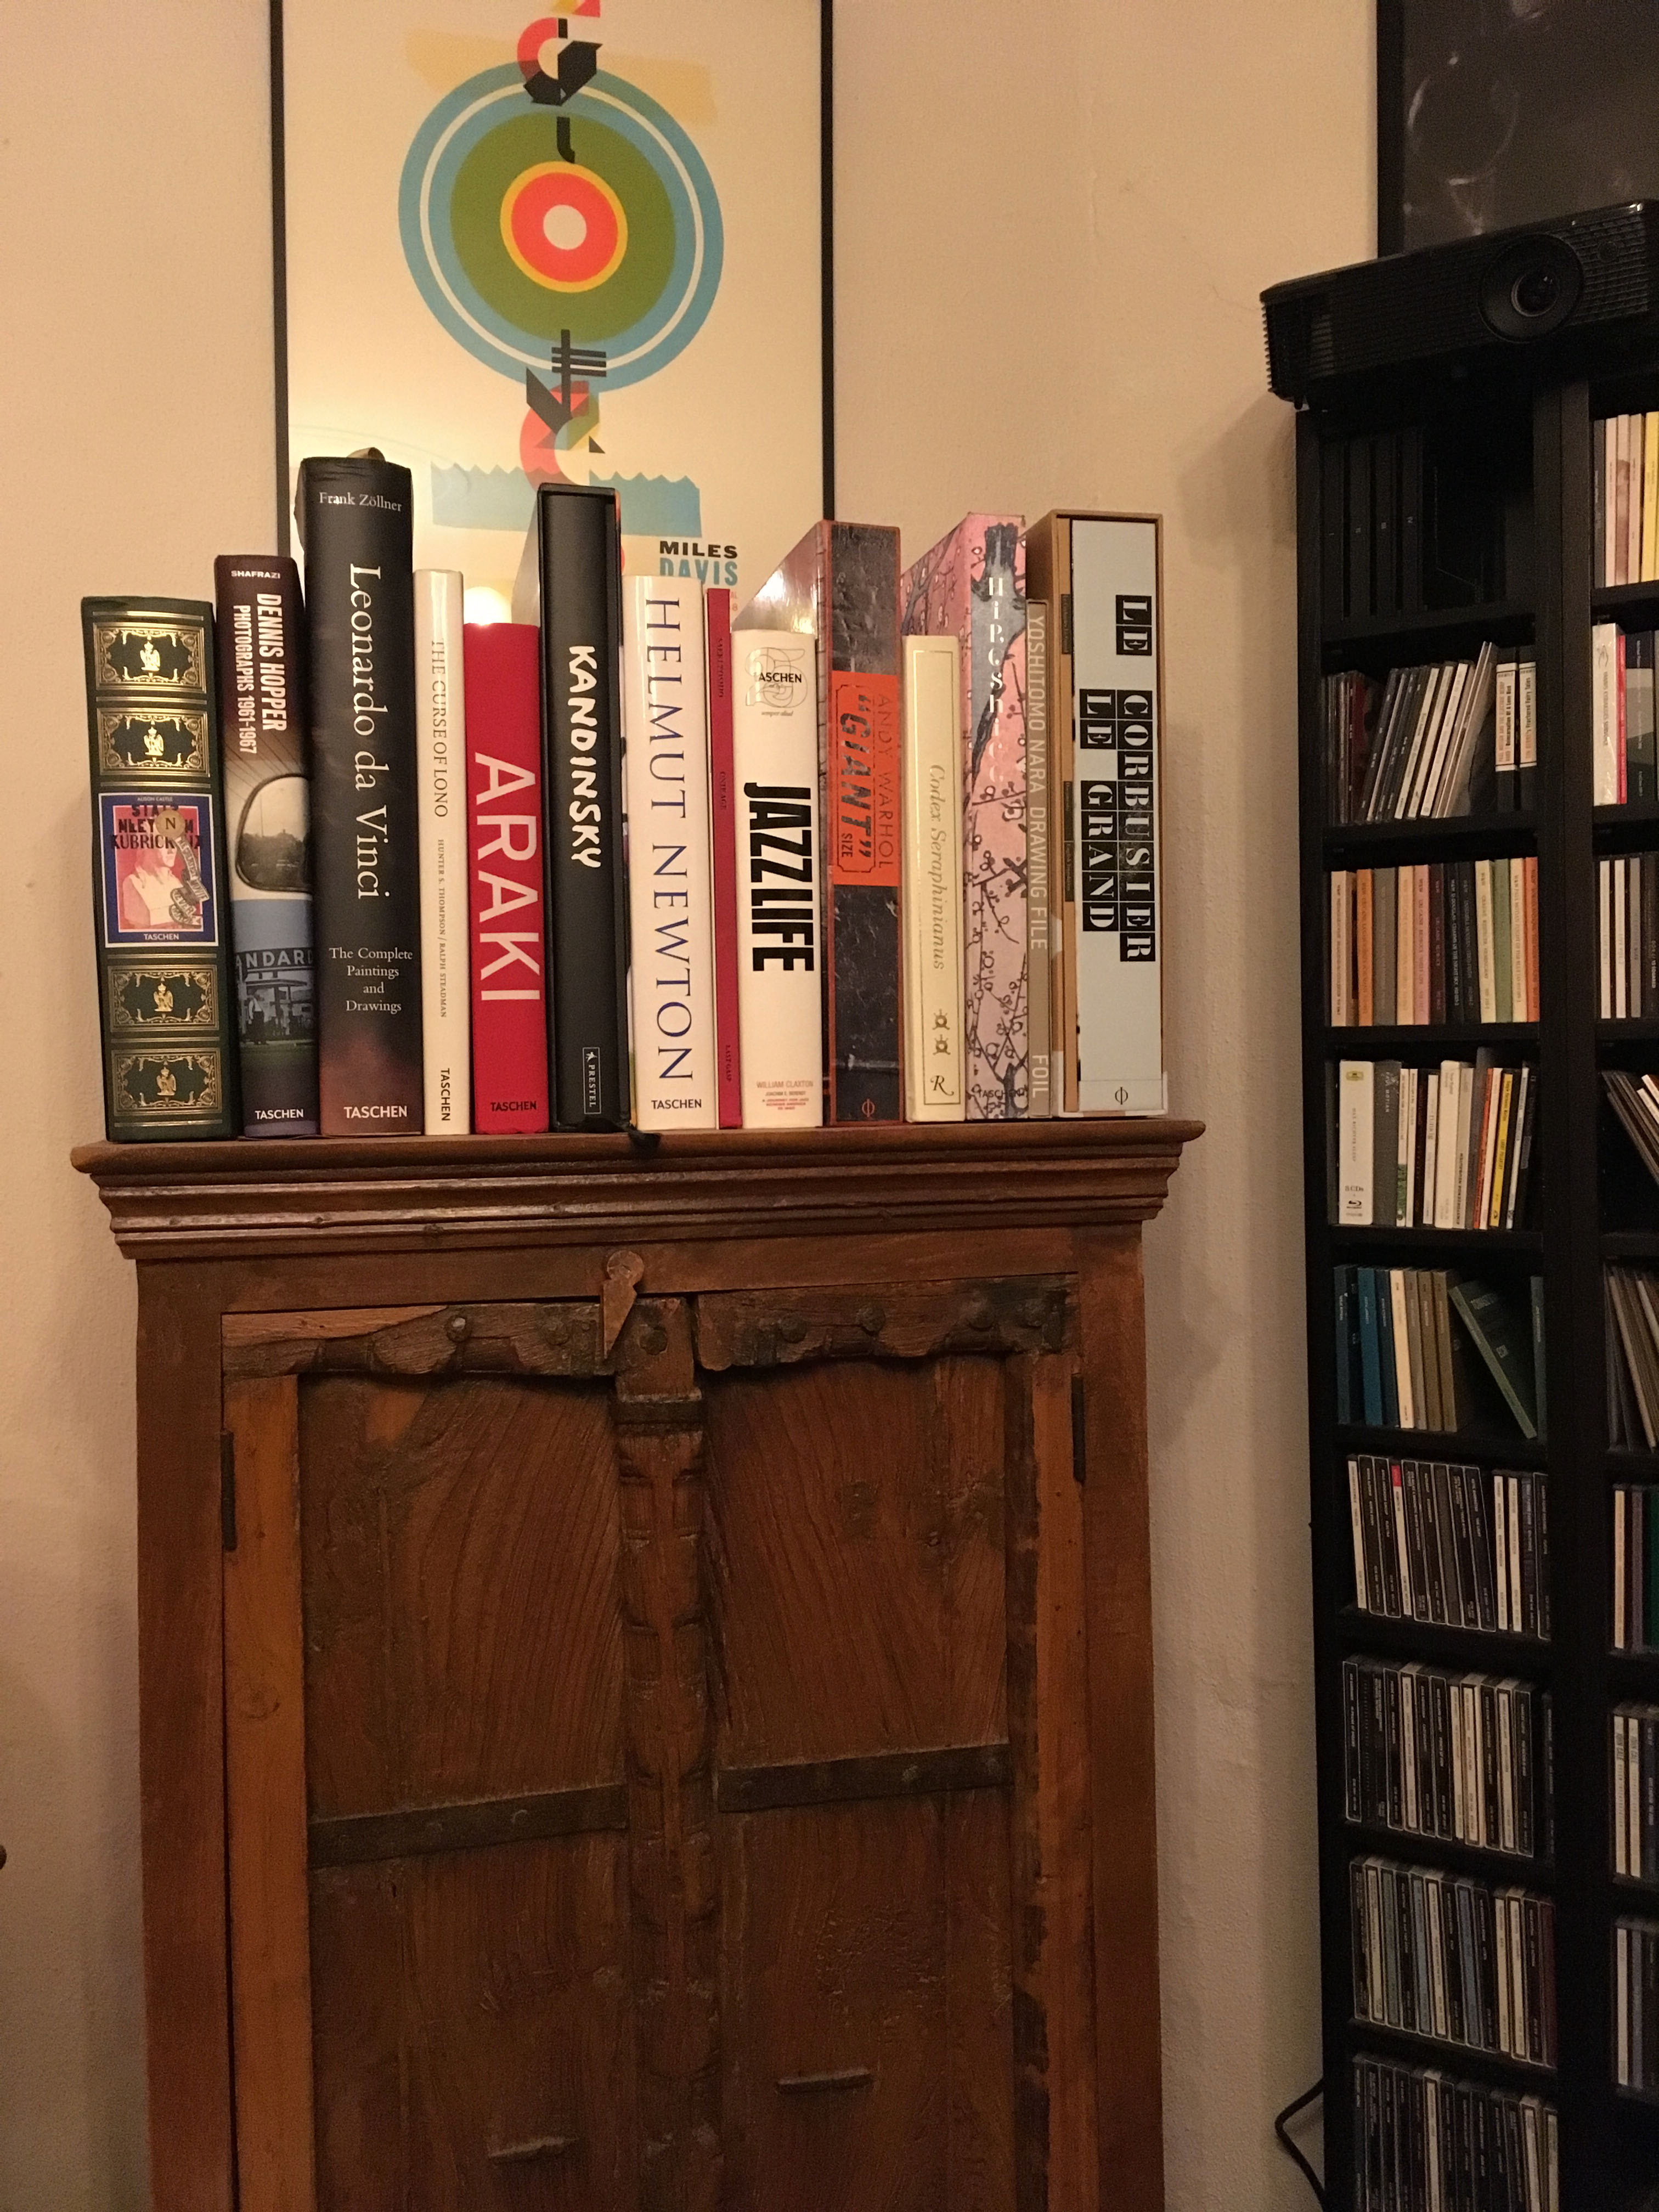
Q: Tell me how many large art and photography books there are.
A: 14